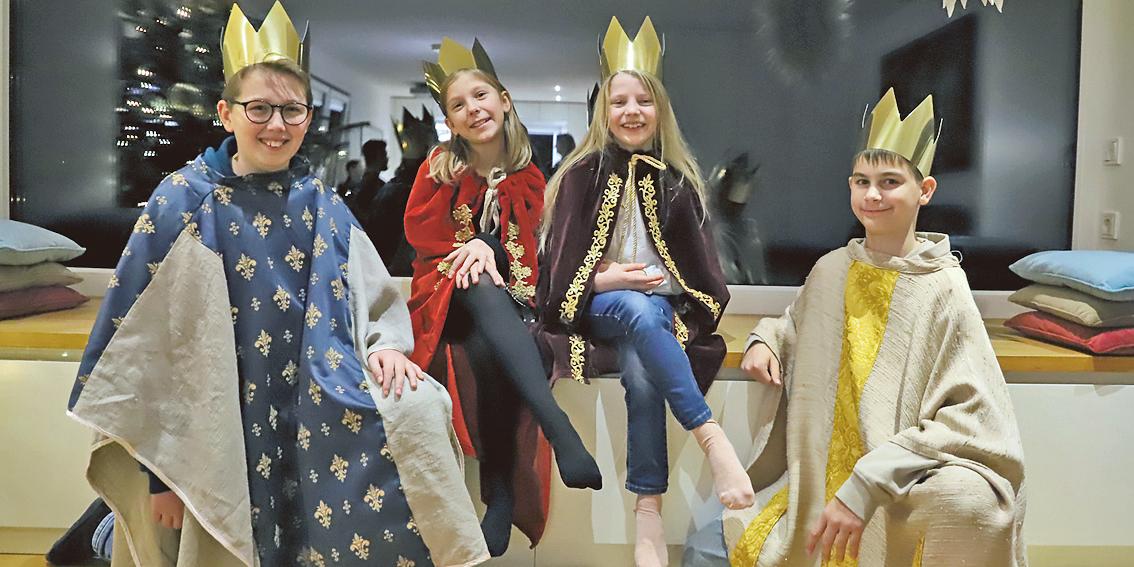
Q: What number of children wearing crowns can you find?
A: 4